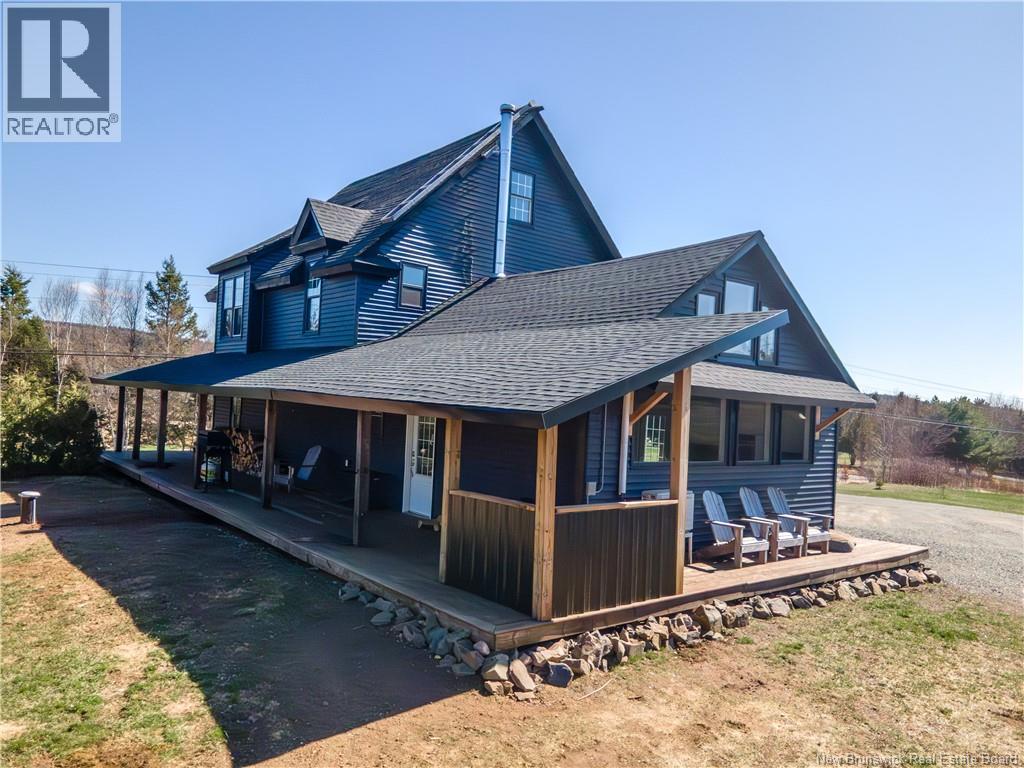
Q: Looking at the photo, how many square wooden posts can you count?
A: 9